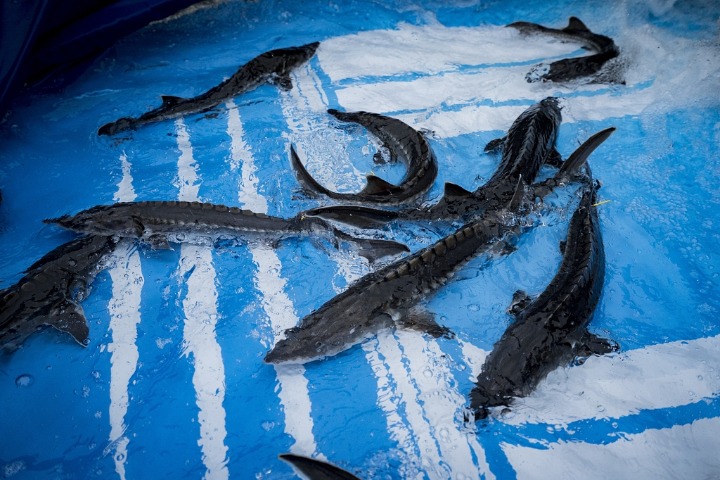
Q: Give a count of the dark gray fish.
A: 9